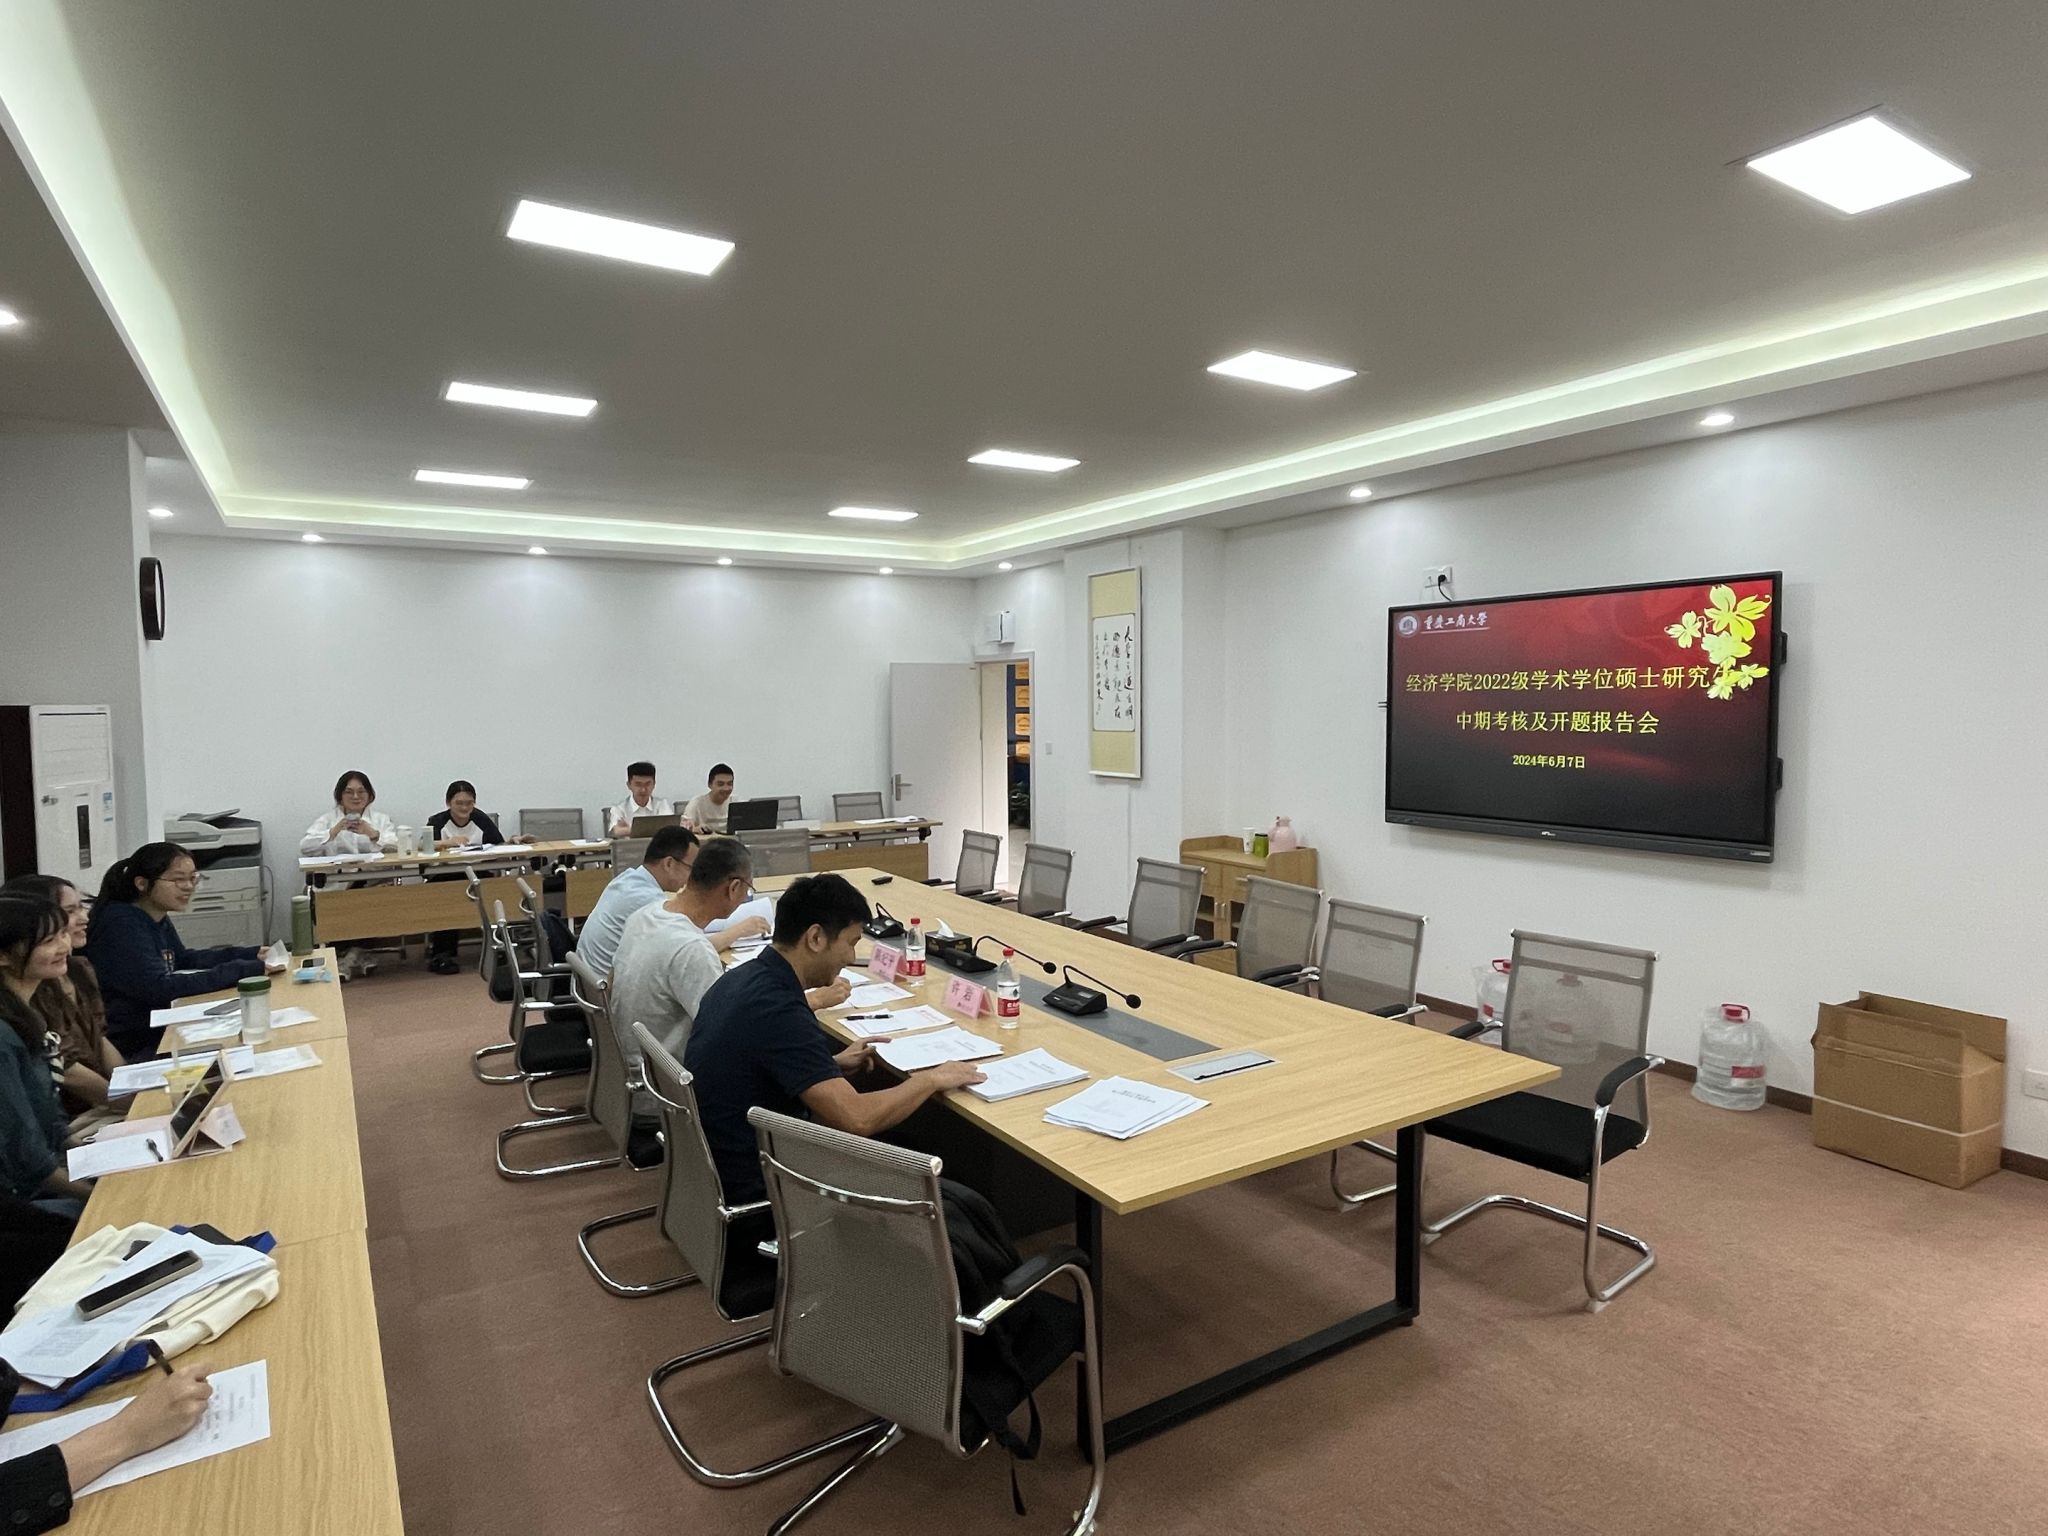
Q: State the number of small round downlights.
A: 9